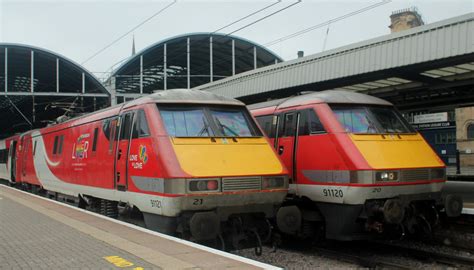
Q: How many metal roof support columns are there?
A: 11